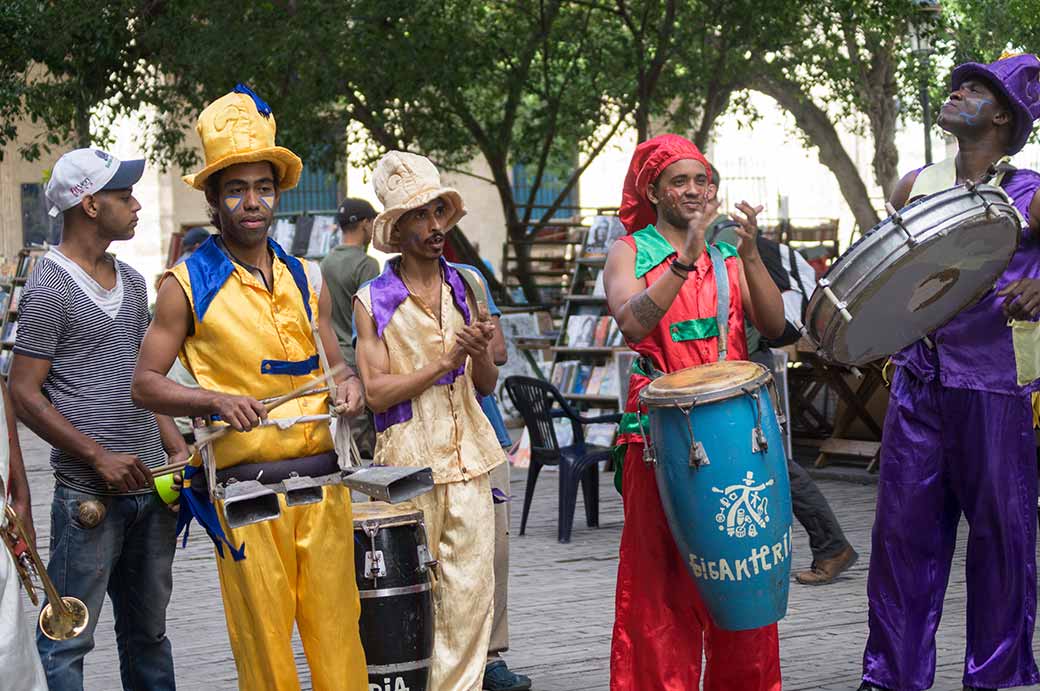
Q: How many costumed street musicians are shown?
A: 4